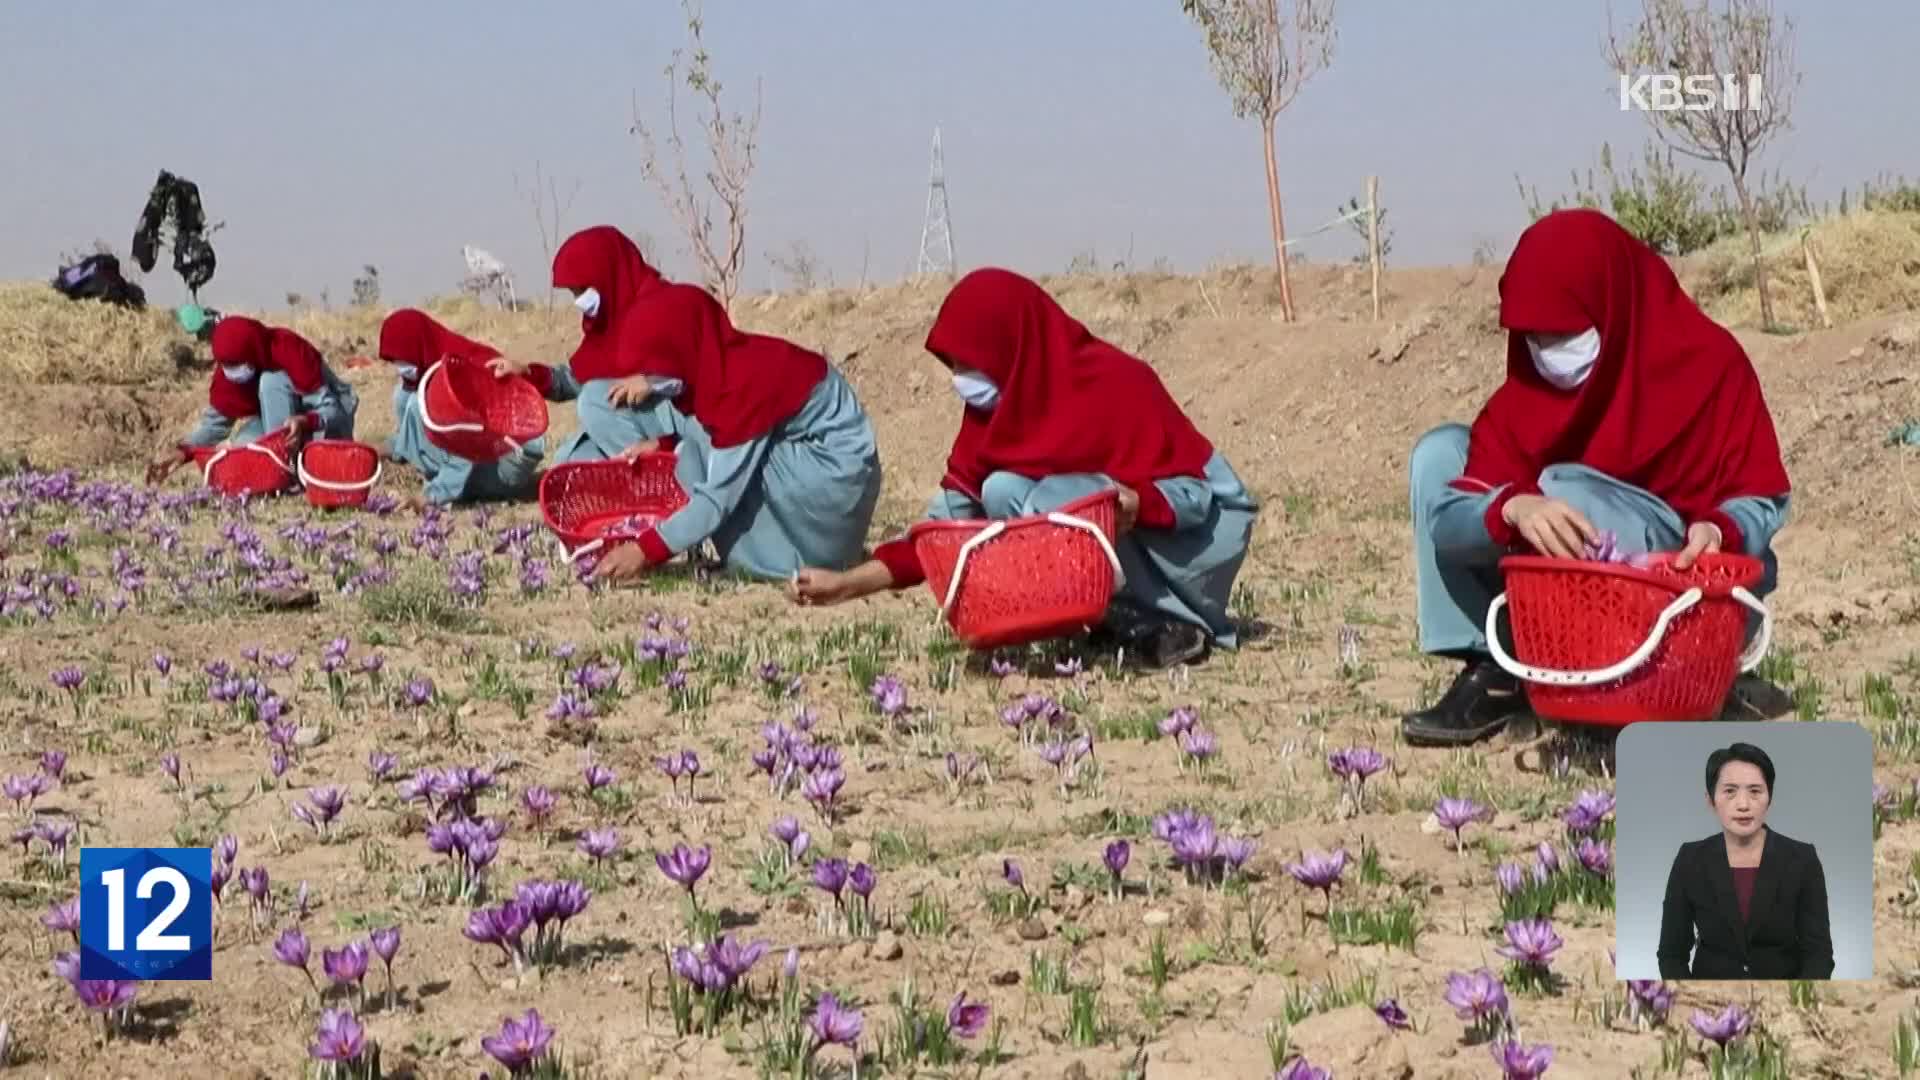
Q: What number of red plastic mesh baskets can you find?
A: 6